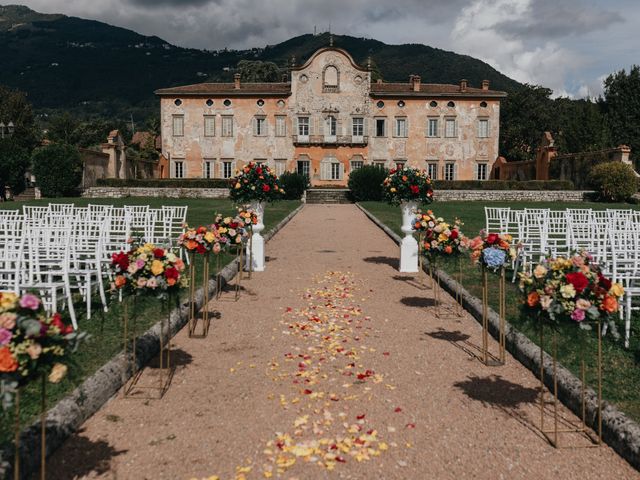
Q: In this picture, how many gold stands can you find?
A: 9